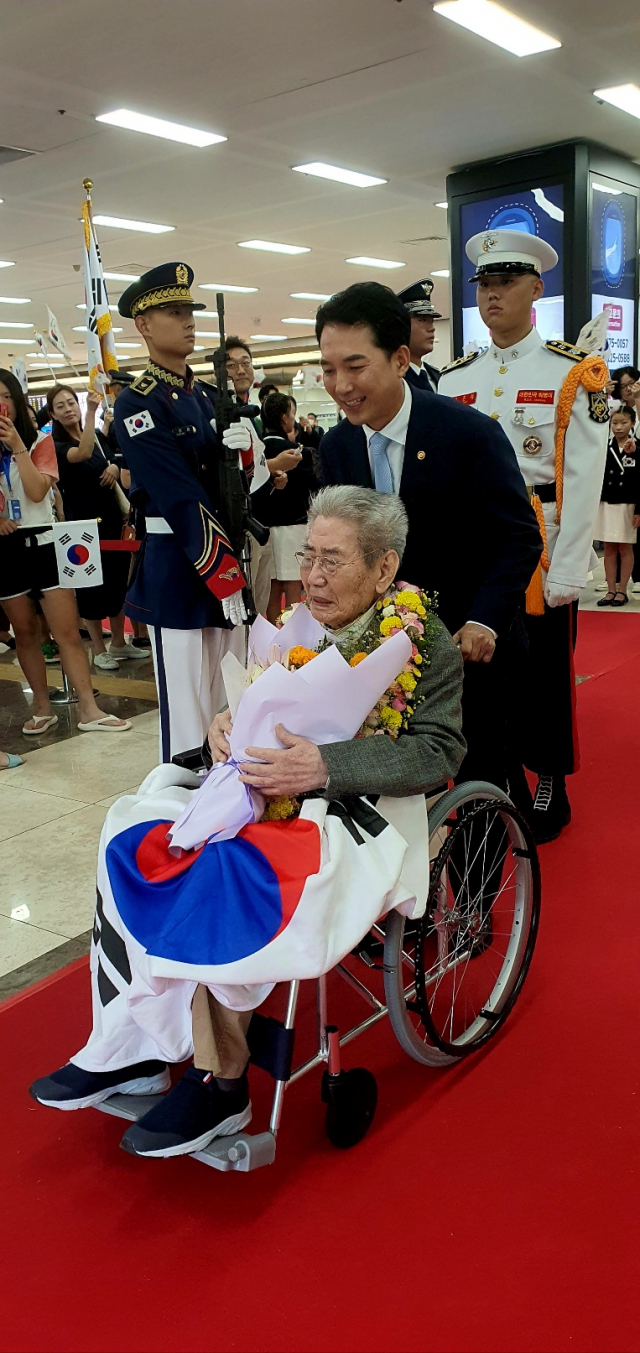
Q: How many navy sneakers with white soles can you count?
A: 2